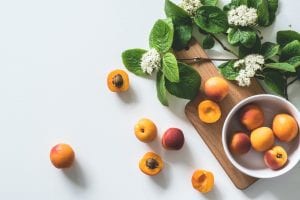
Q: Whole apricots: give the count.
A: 9